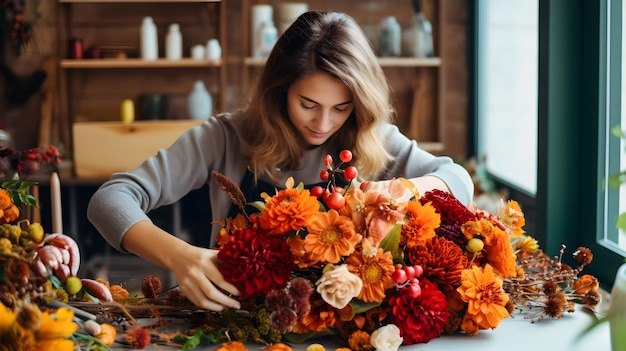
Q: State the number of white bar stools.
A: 0